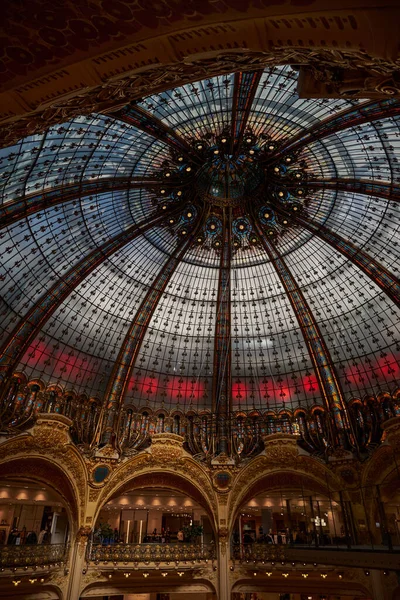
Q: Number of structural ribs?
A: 10